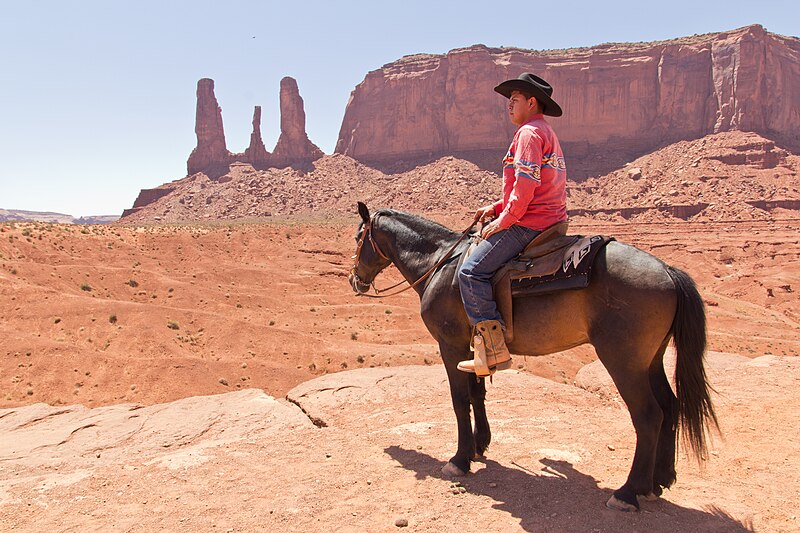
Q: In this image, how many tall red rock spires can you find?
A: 3